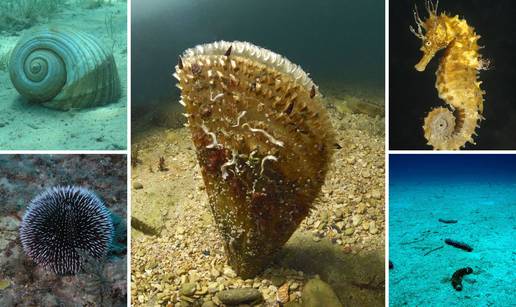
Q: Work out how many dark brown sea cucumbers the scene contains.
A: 3